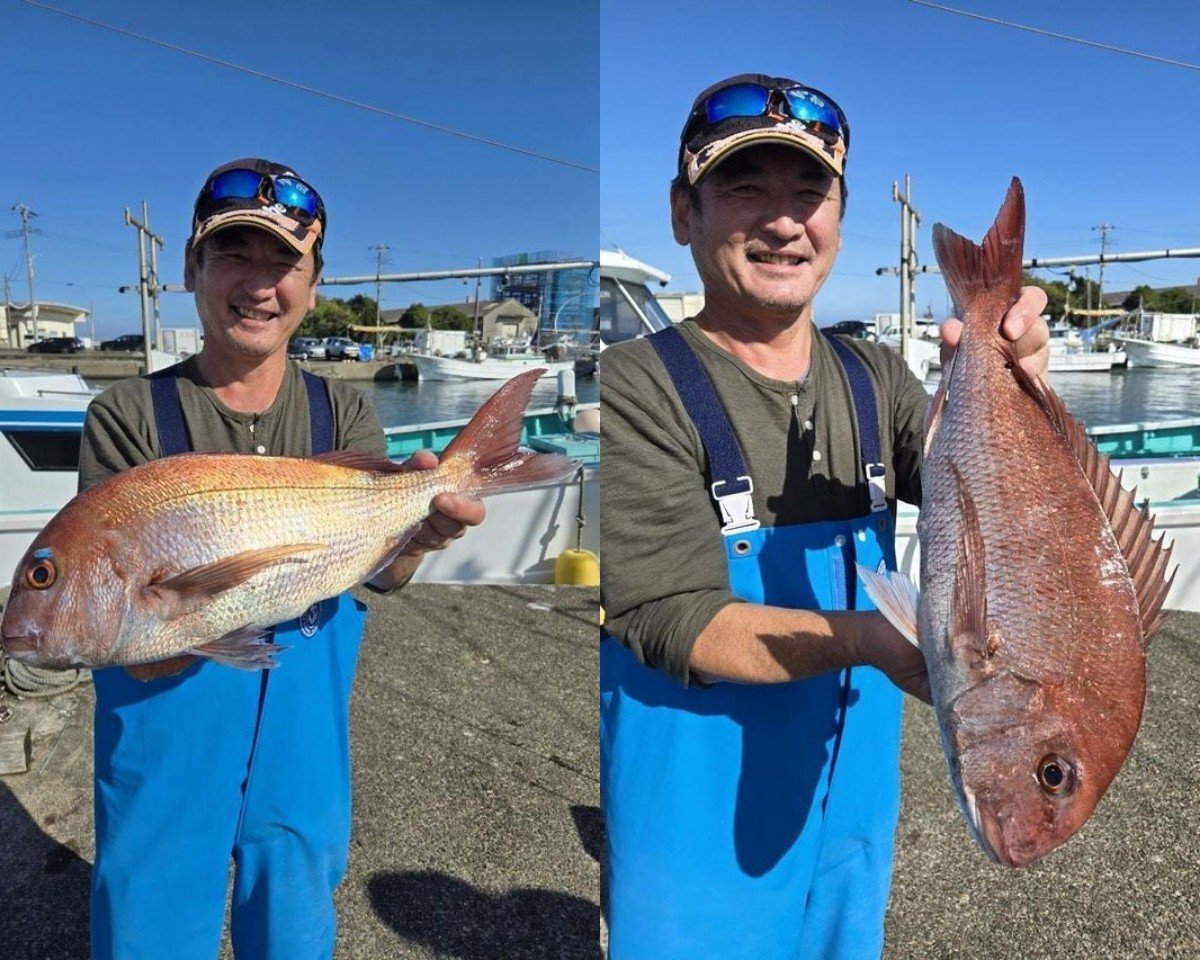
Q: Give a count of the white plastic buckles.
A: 2